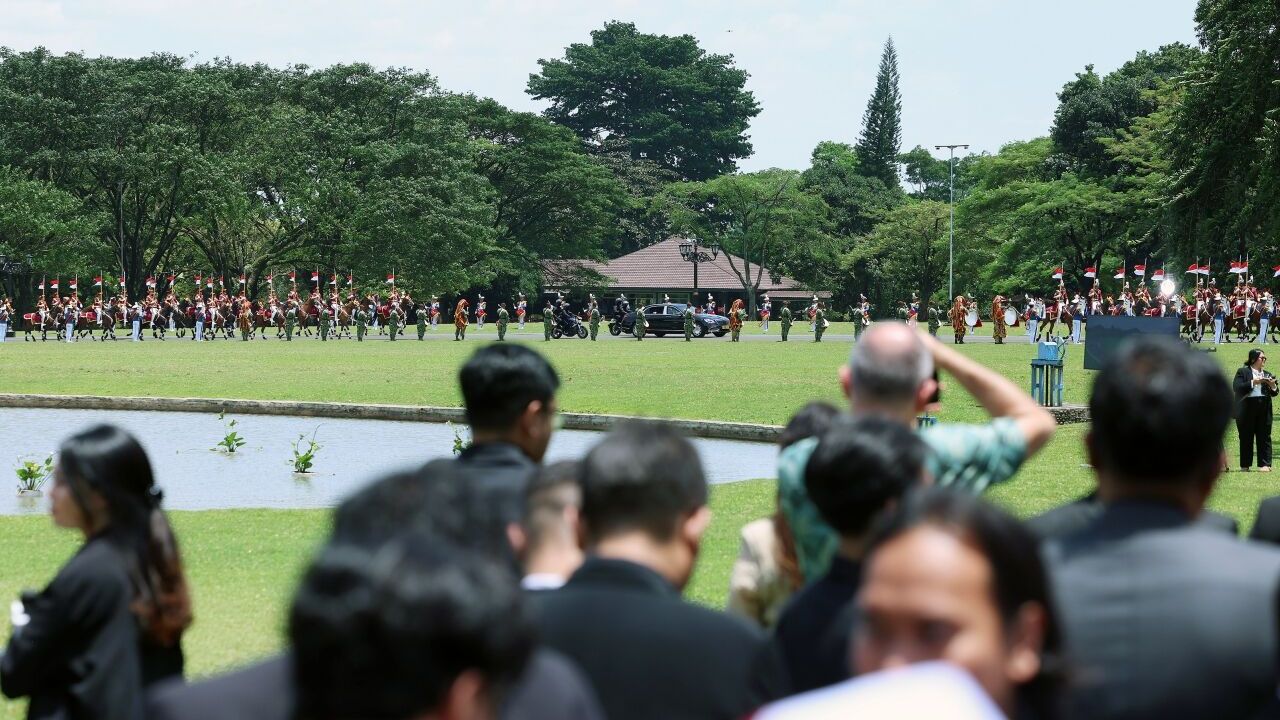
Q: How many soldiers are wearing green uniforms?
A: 15